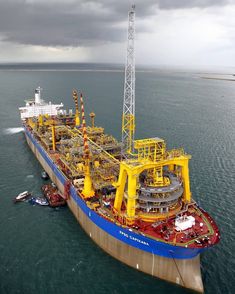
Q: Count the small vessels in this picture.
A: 4